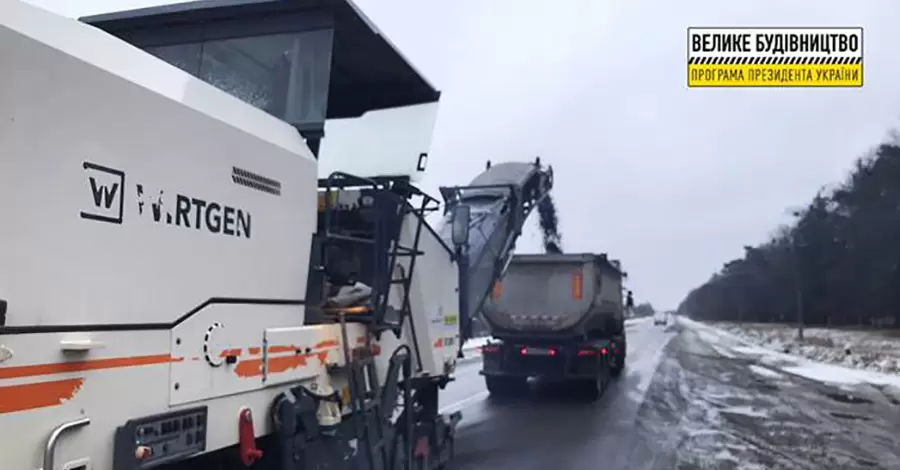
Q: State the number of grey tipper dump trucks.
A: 1